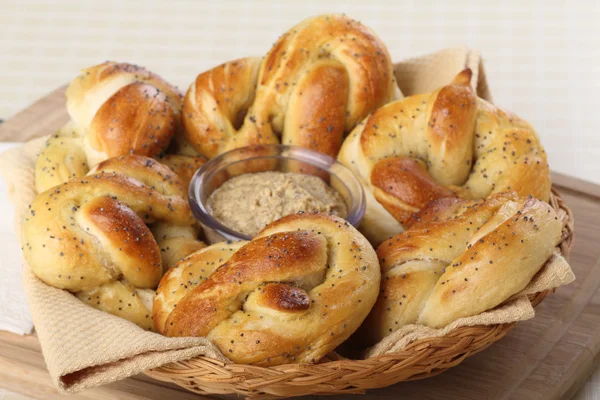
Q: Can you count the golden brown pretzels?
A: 6